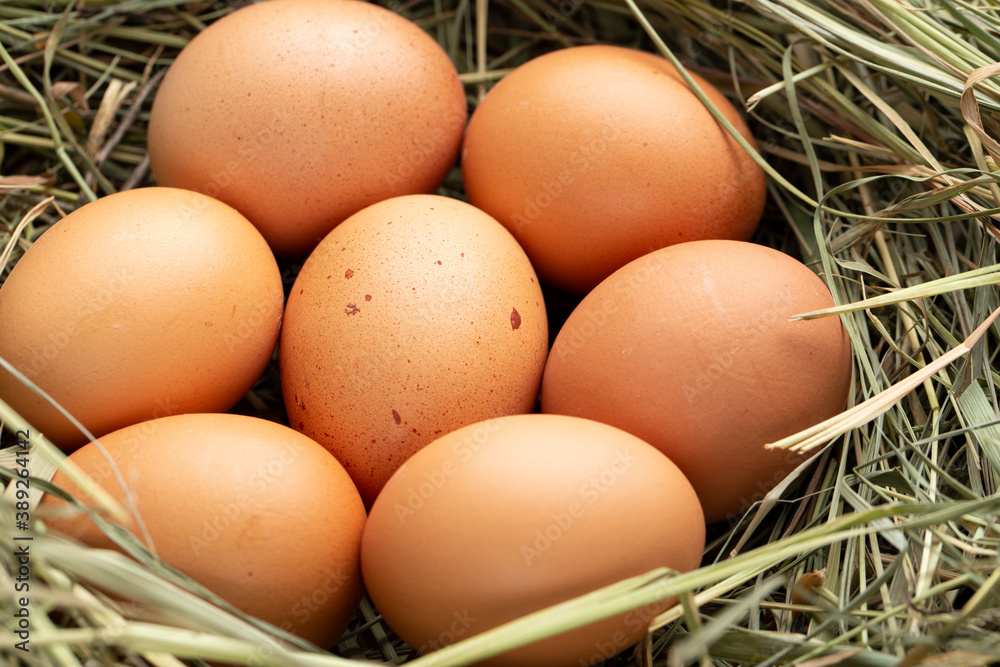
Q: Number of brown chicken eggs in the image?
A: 7